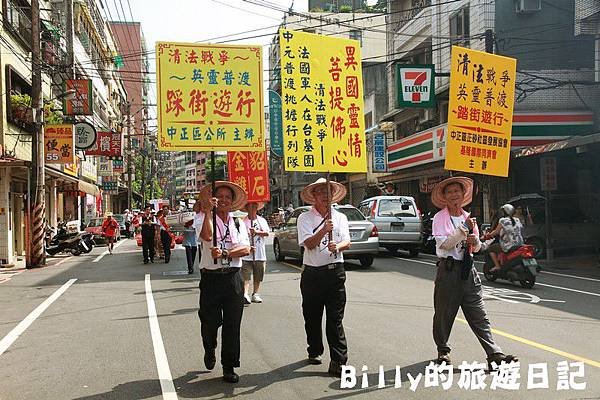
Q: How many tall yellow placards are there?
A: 3